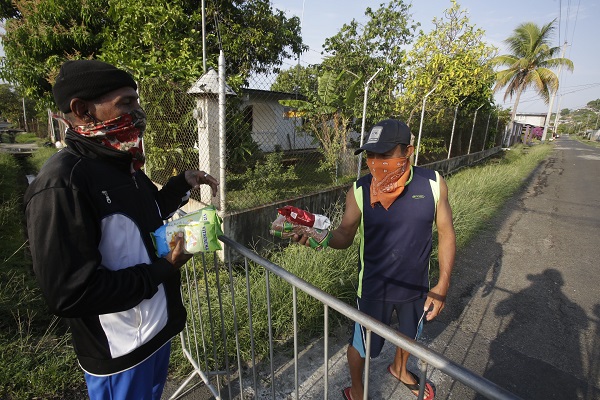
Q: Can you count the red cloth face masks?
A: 1